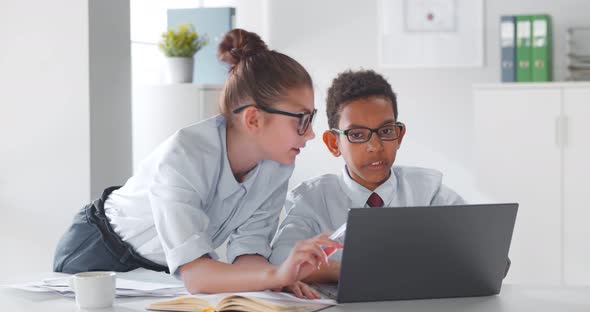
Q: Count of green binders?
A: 2